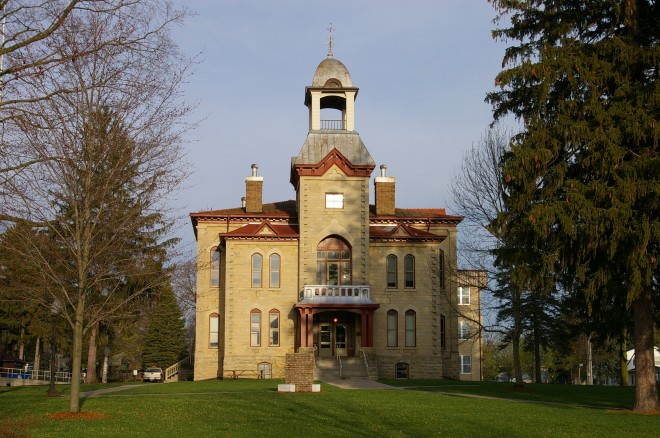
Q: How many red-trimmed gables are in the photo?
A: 3